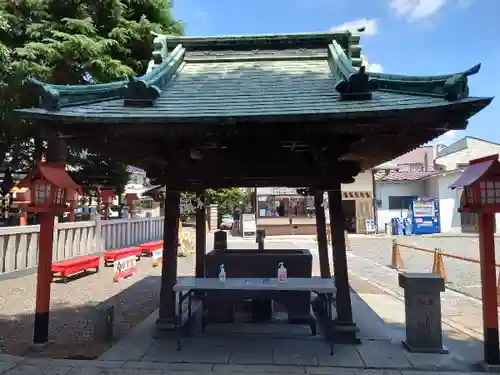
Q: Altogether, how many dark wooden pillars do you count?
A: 4